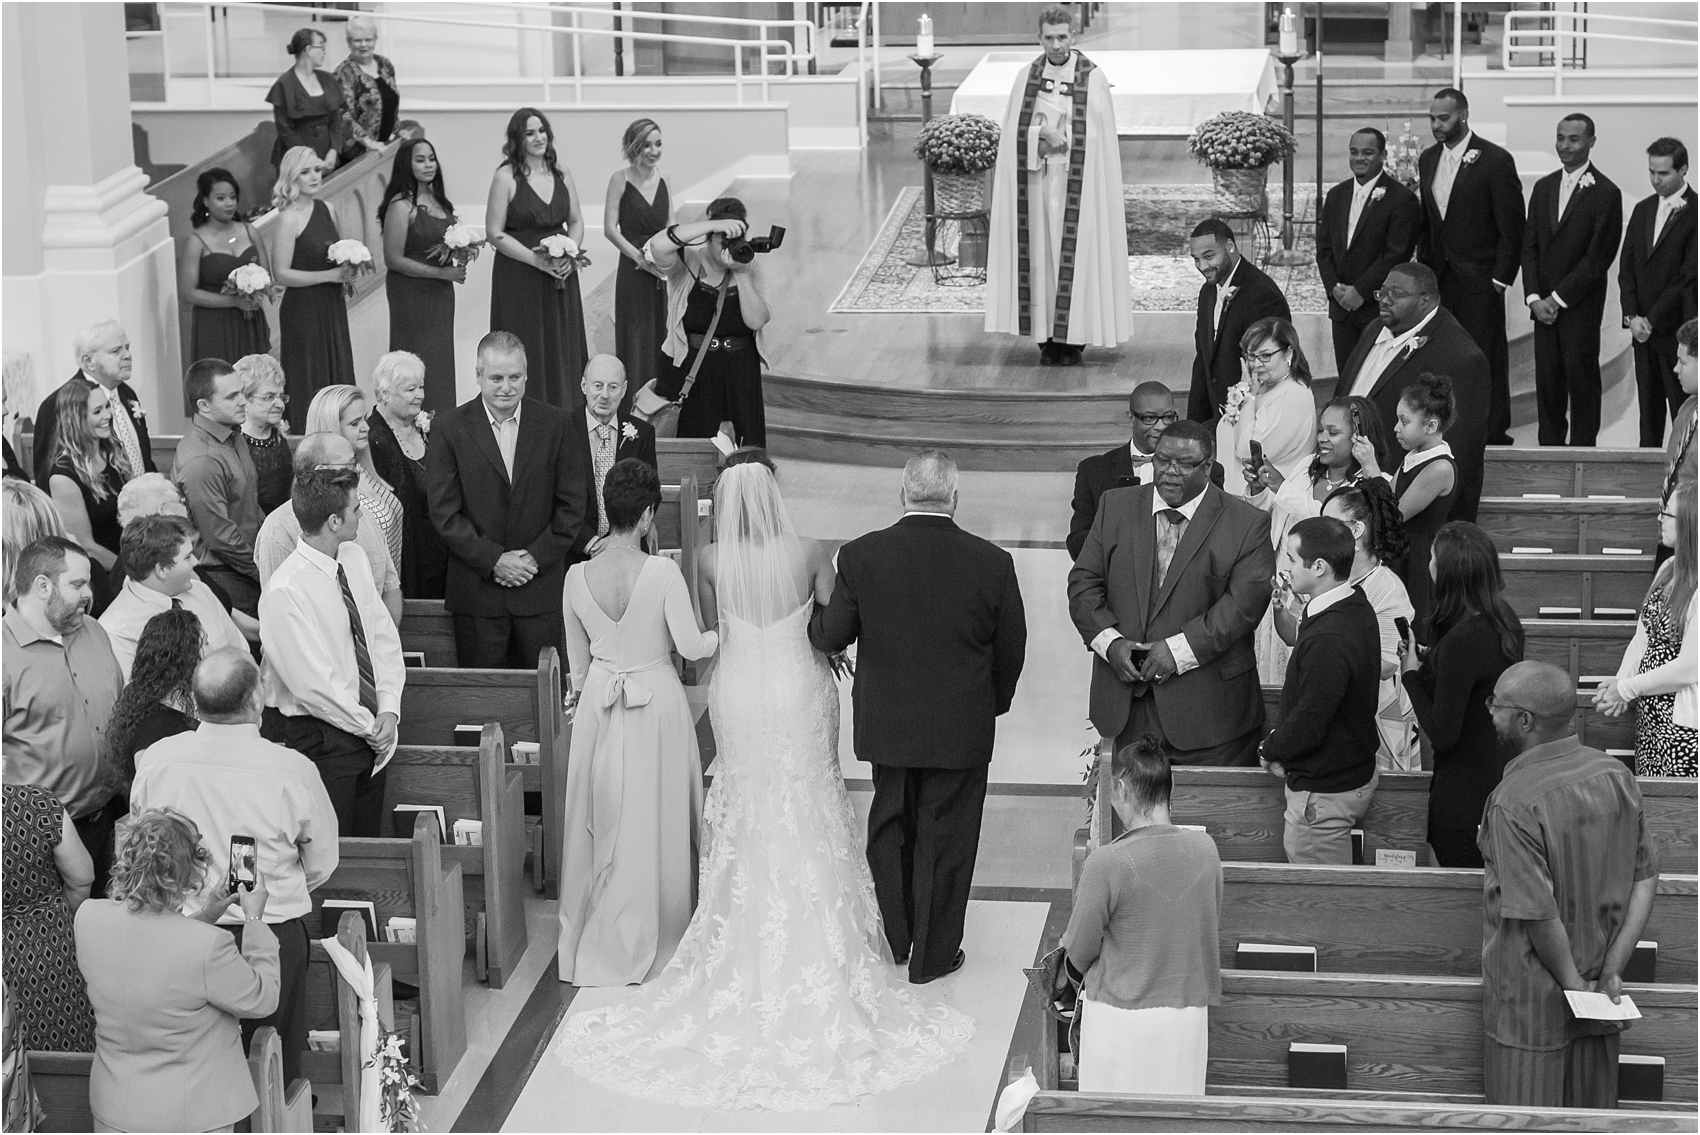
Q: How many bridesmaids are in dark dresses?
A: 5